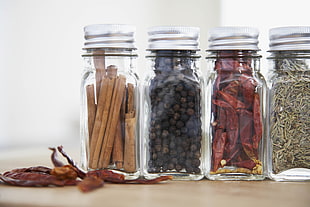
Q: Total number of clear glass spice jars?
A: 4